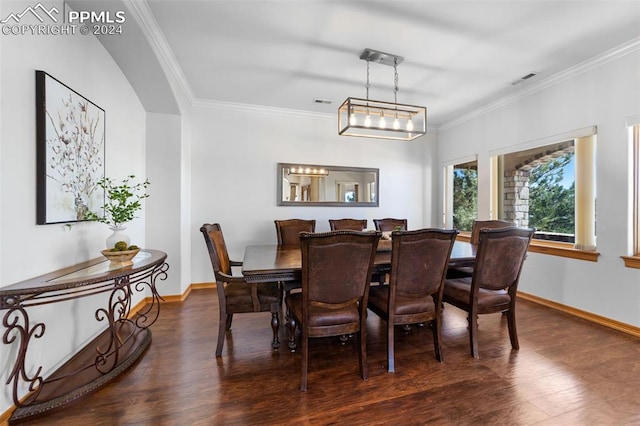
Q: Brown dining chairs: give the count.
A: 8